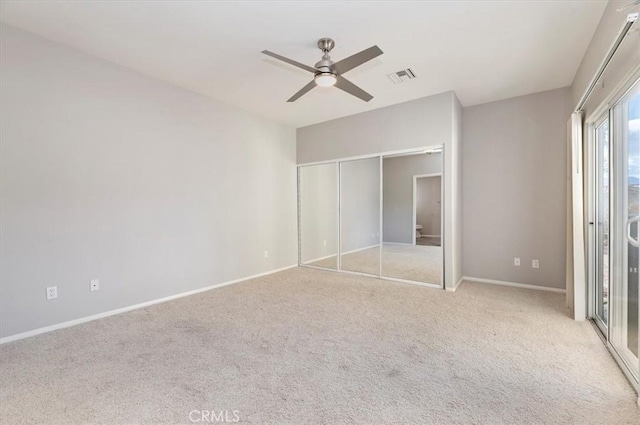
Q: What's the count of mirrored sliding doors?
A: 3